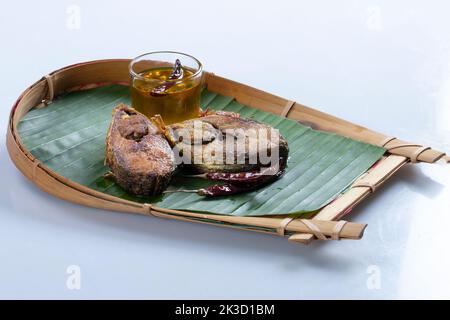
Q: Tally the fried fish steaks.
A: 2